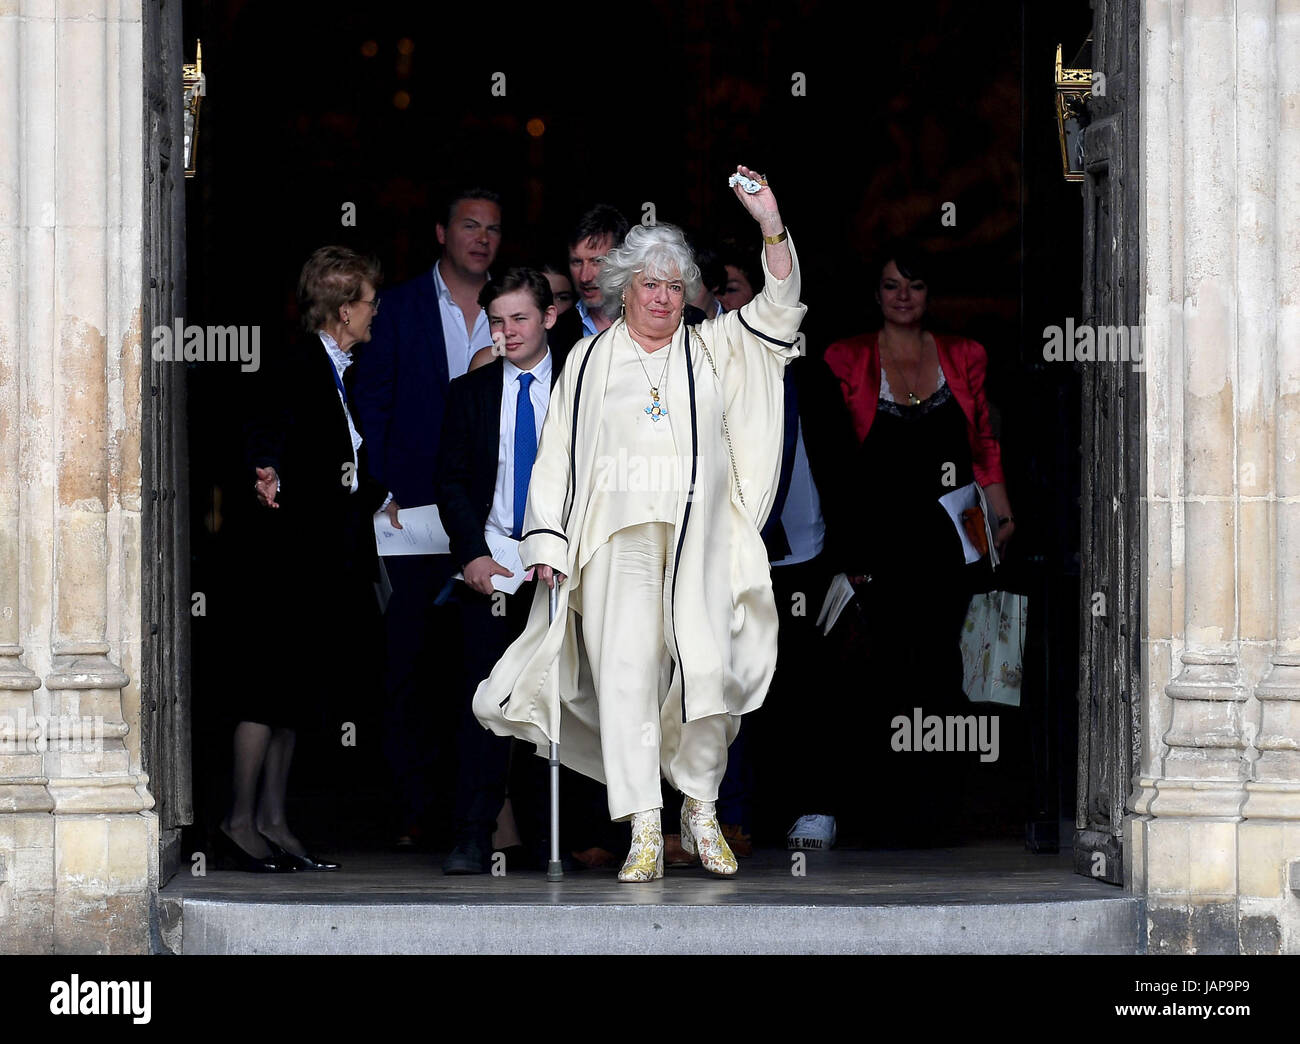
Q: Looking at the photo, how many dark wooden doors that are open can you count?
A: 2